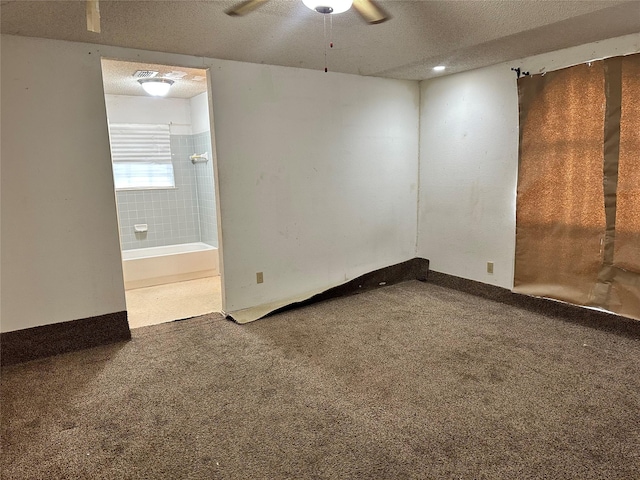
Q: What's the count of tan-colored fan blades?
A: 2